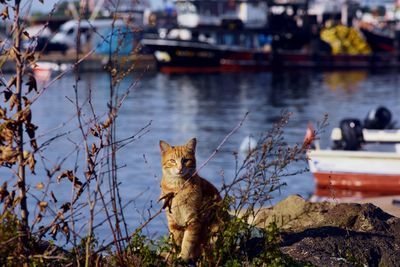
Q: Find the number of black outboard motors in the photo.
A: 2